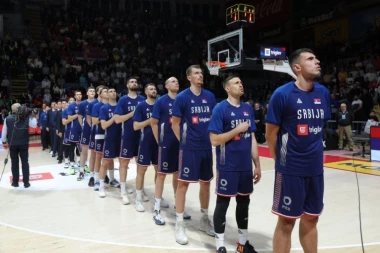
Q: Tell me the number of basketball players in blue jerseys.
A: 12